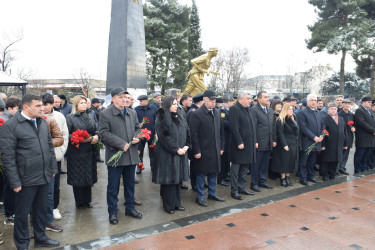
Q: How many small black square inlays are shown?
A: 12